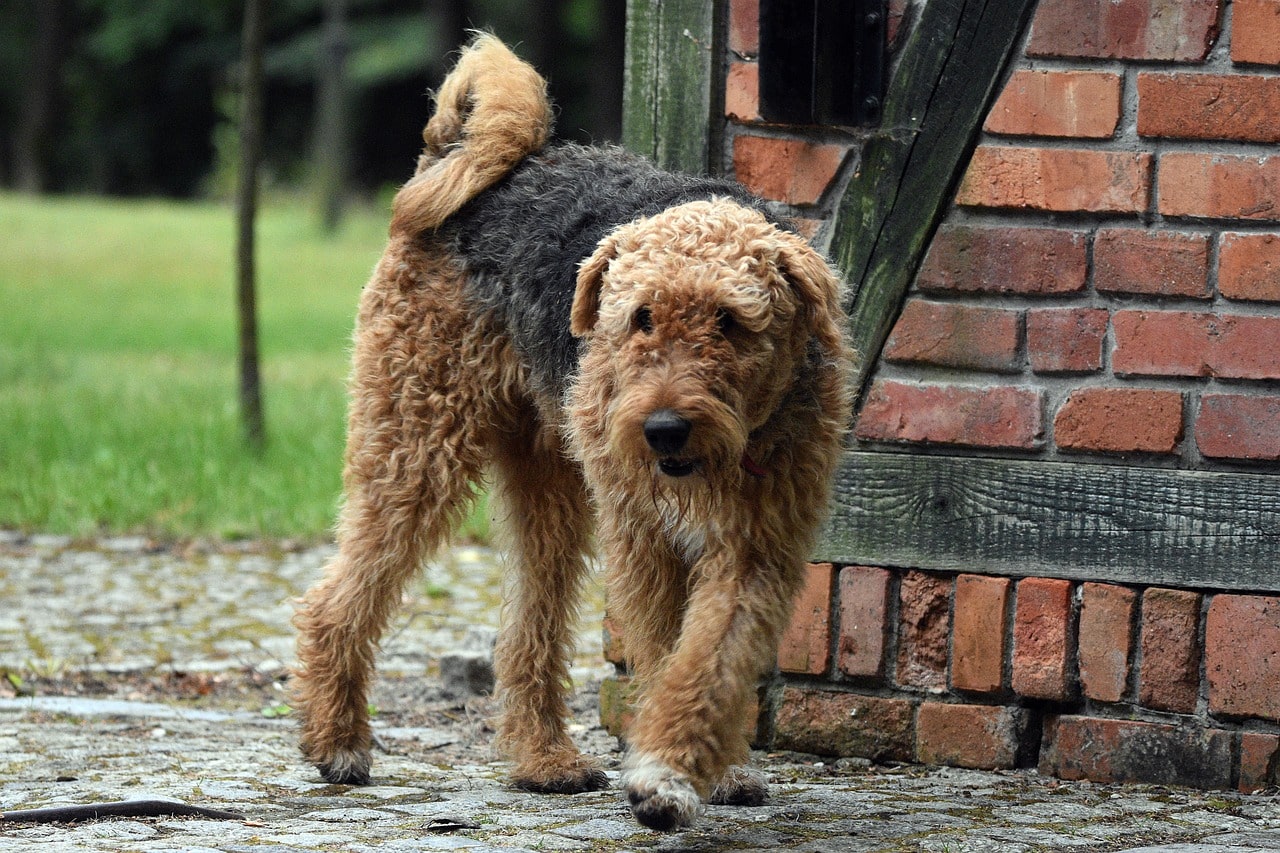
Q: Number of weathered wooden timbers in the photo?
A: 3